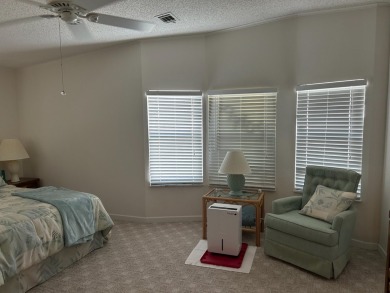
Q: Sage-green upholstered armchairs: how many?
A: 1